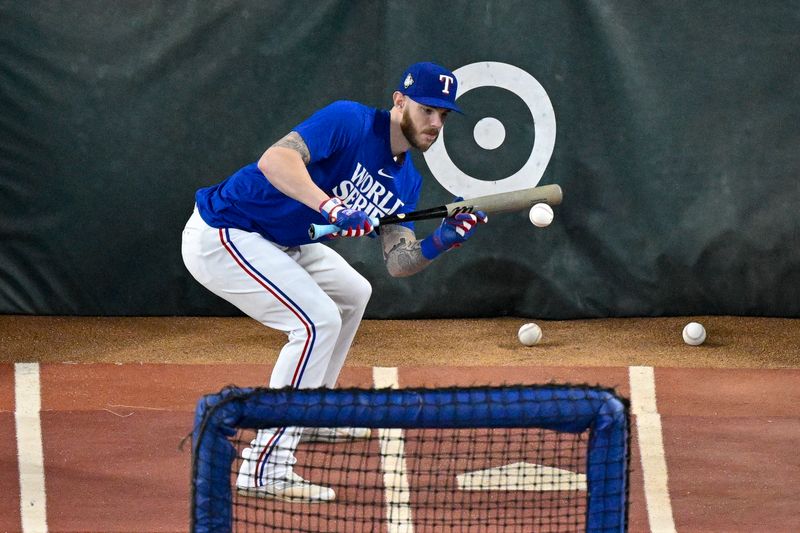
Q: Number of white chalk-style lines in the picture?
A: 3